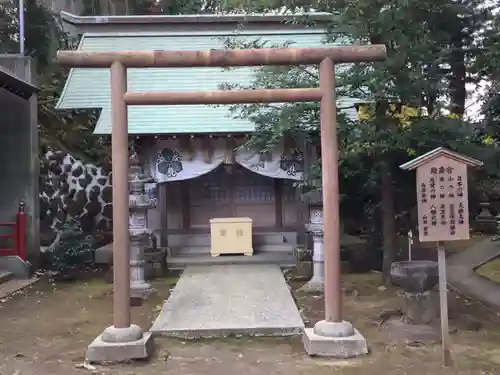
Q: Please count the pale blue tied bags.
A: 0